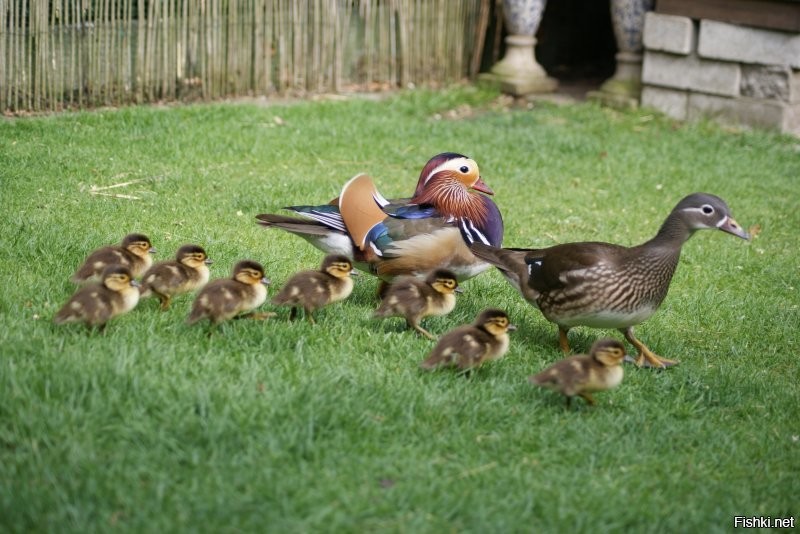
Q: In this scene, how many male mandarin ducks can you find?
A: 1